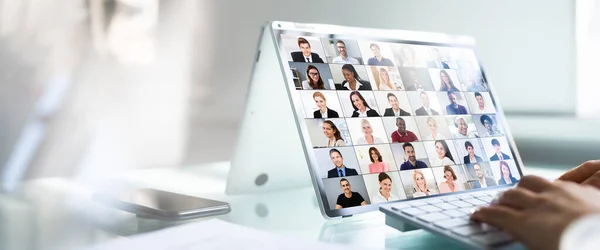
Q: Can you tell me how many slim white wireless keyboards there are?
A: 1